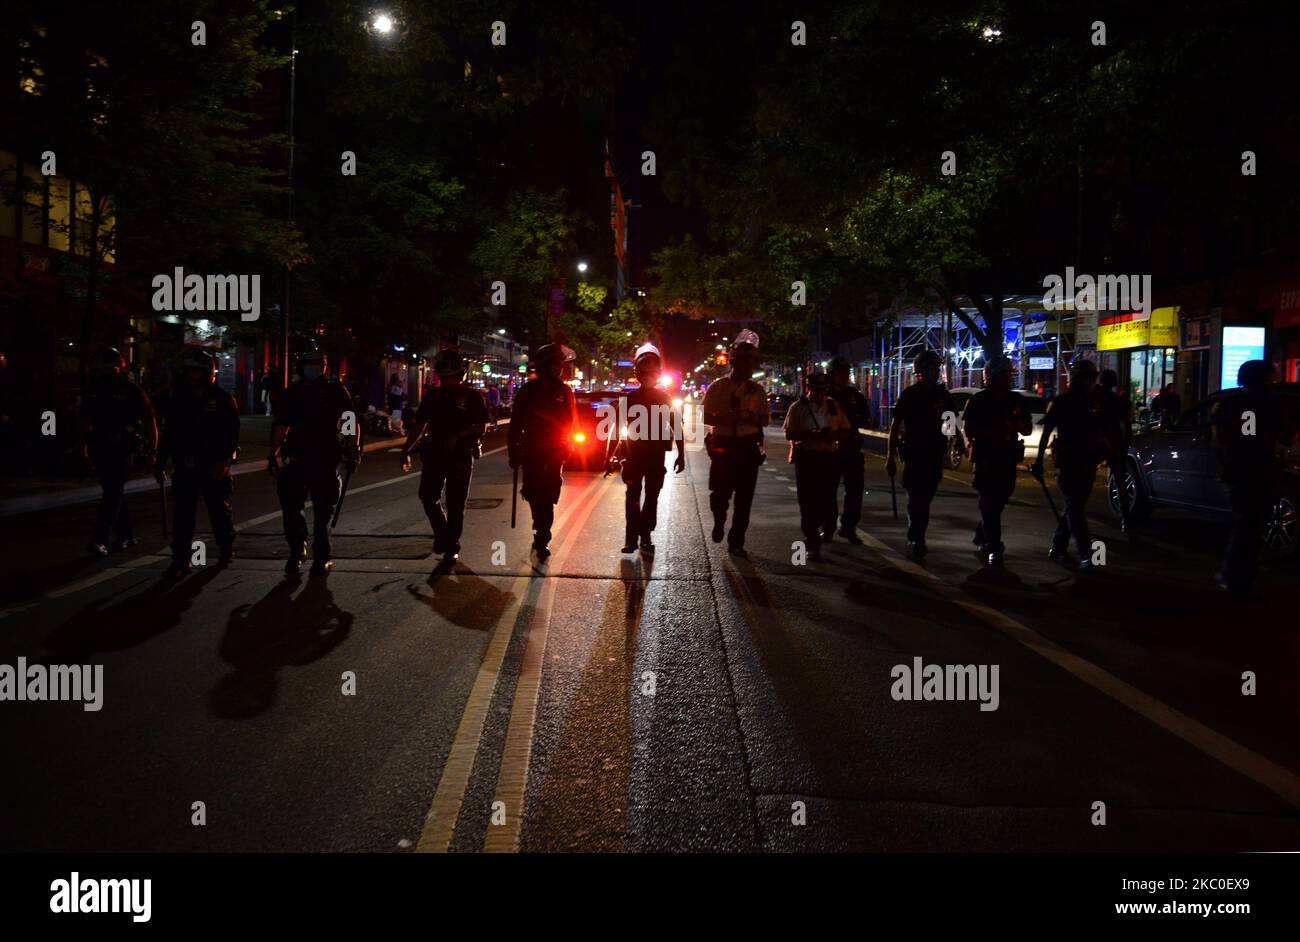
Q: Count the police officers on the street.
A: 14